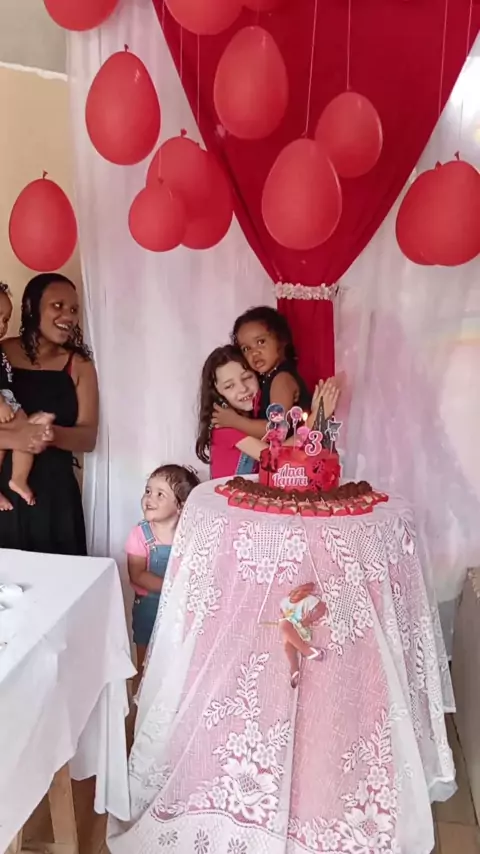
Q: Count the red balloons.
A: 13